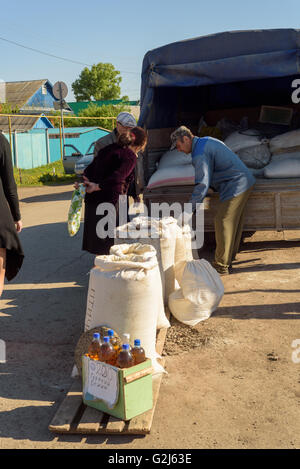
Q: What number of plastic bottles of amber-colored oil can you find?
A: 6